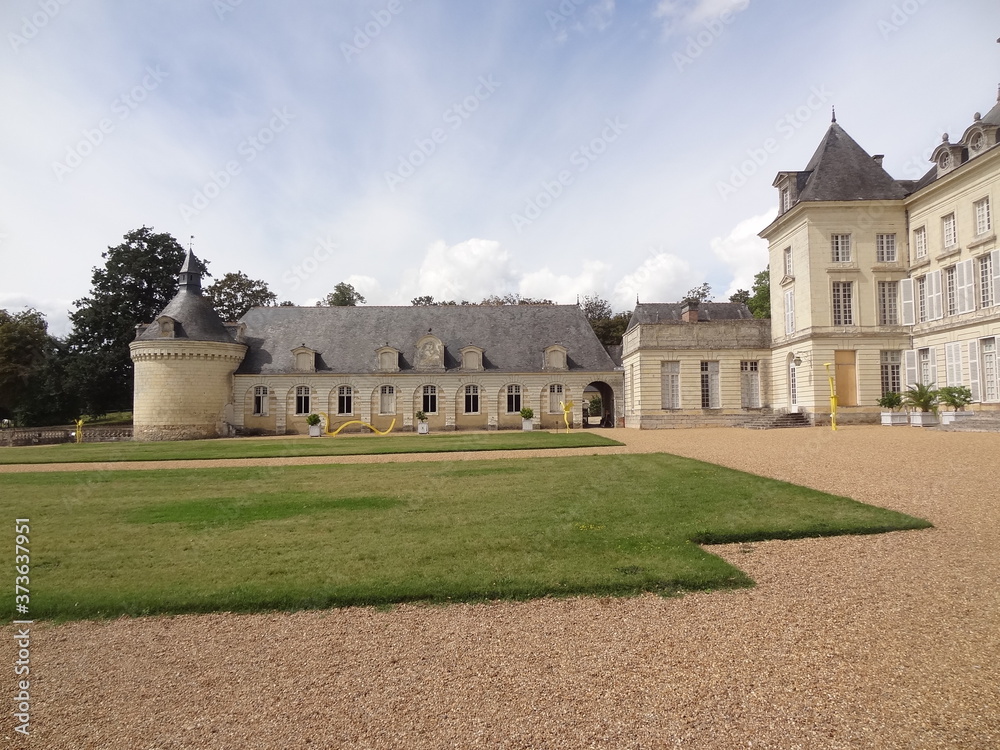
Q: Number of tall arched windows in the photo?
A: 8